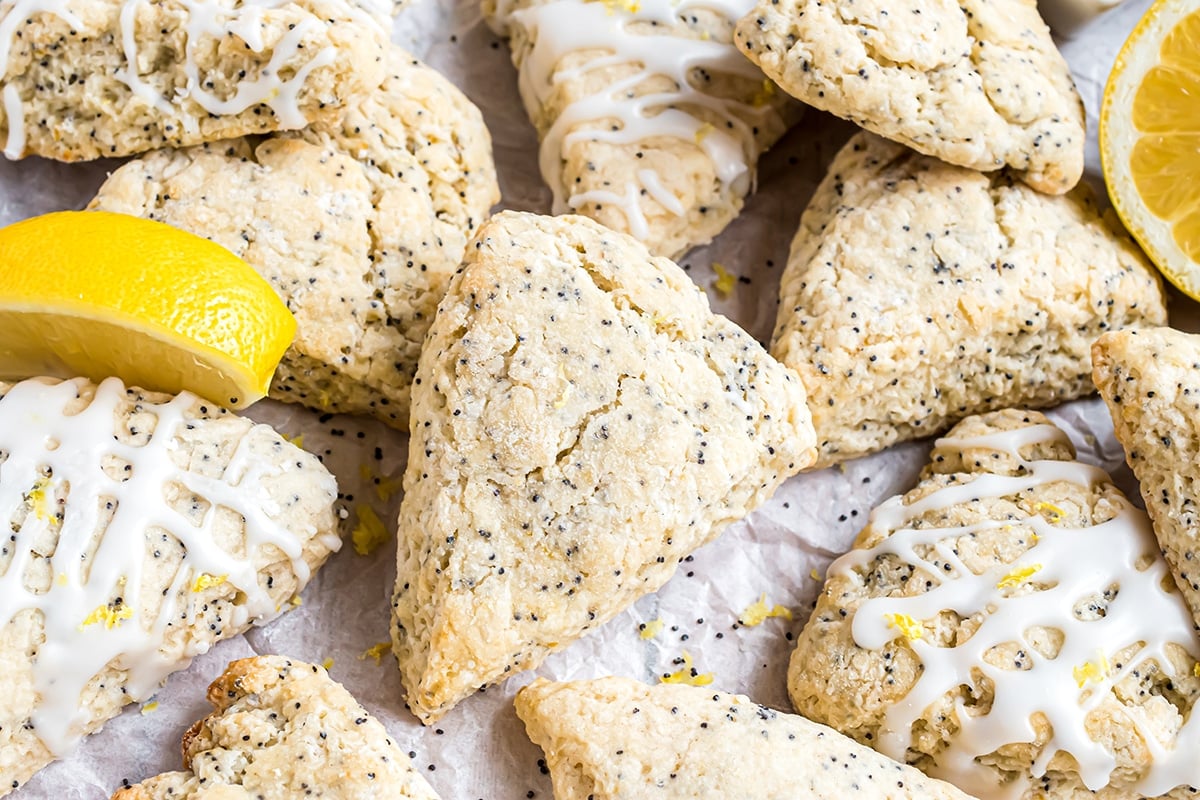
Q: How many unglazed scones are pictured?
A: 7